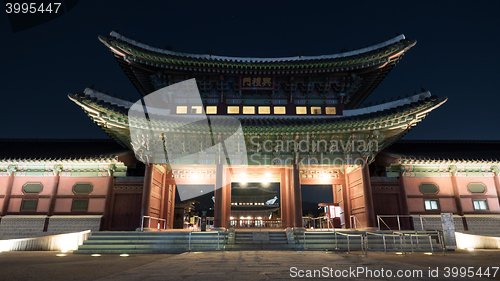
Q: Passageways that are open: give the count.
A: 3